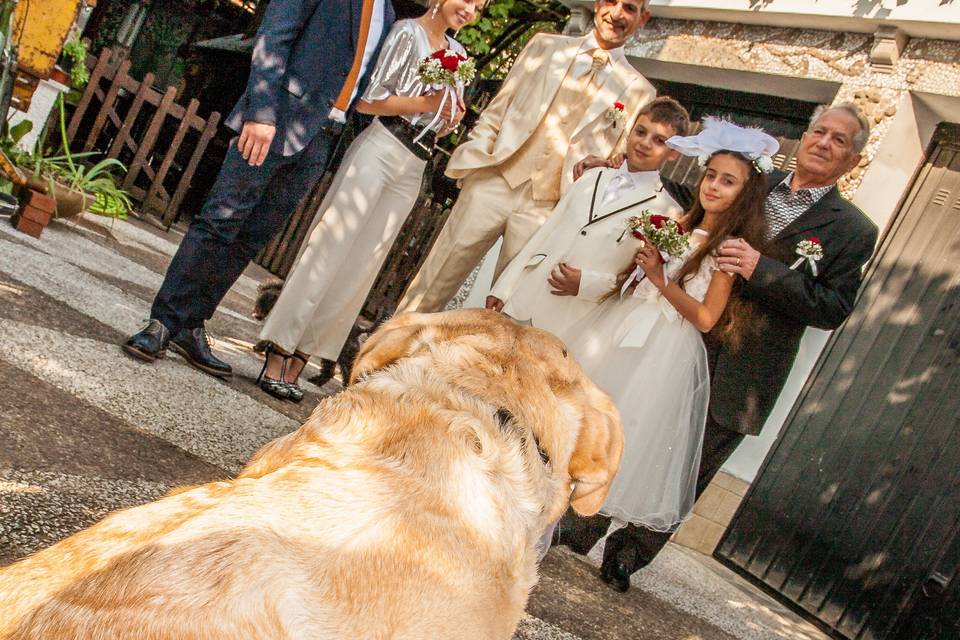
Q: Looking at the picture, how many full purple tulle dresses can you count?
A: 0